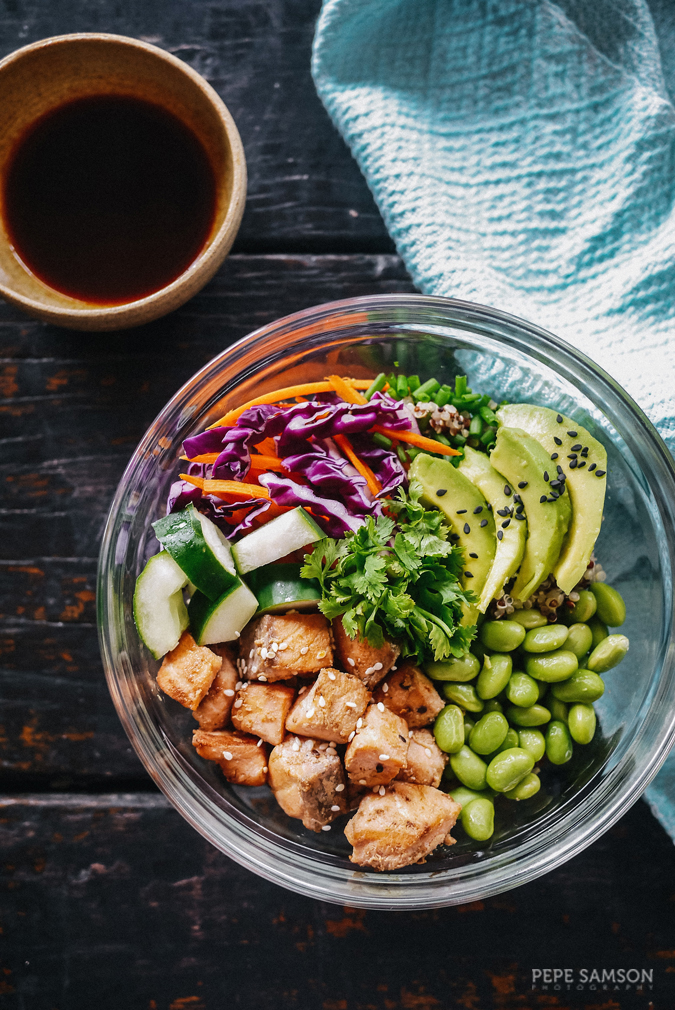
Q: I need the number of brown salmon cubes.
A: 12